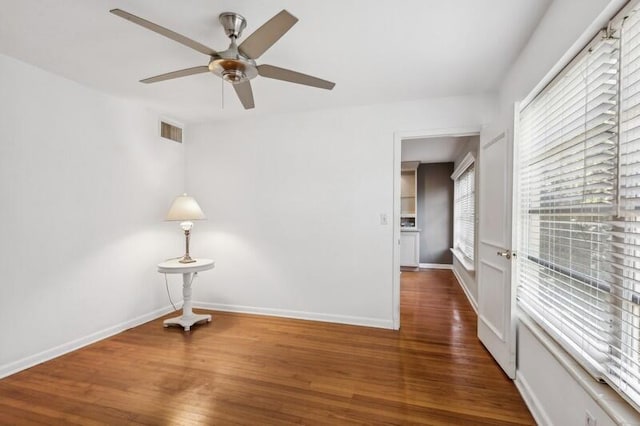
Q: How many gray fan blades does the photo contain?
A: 5